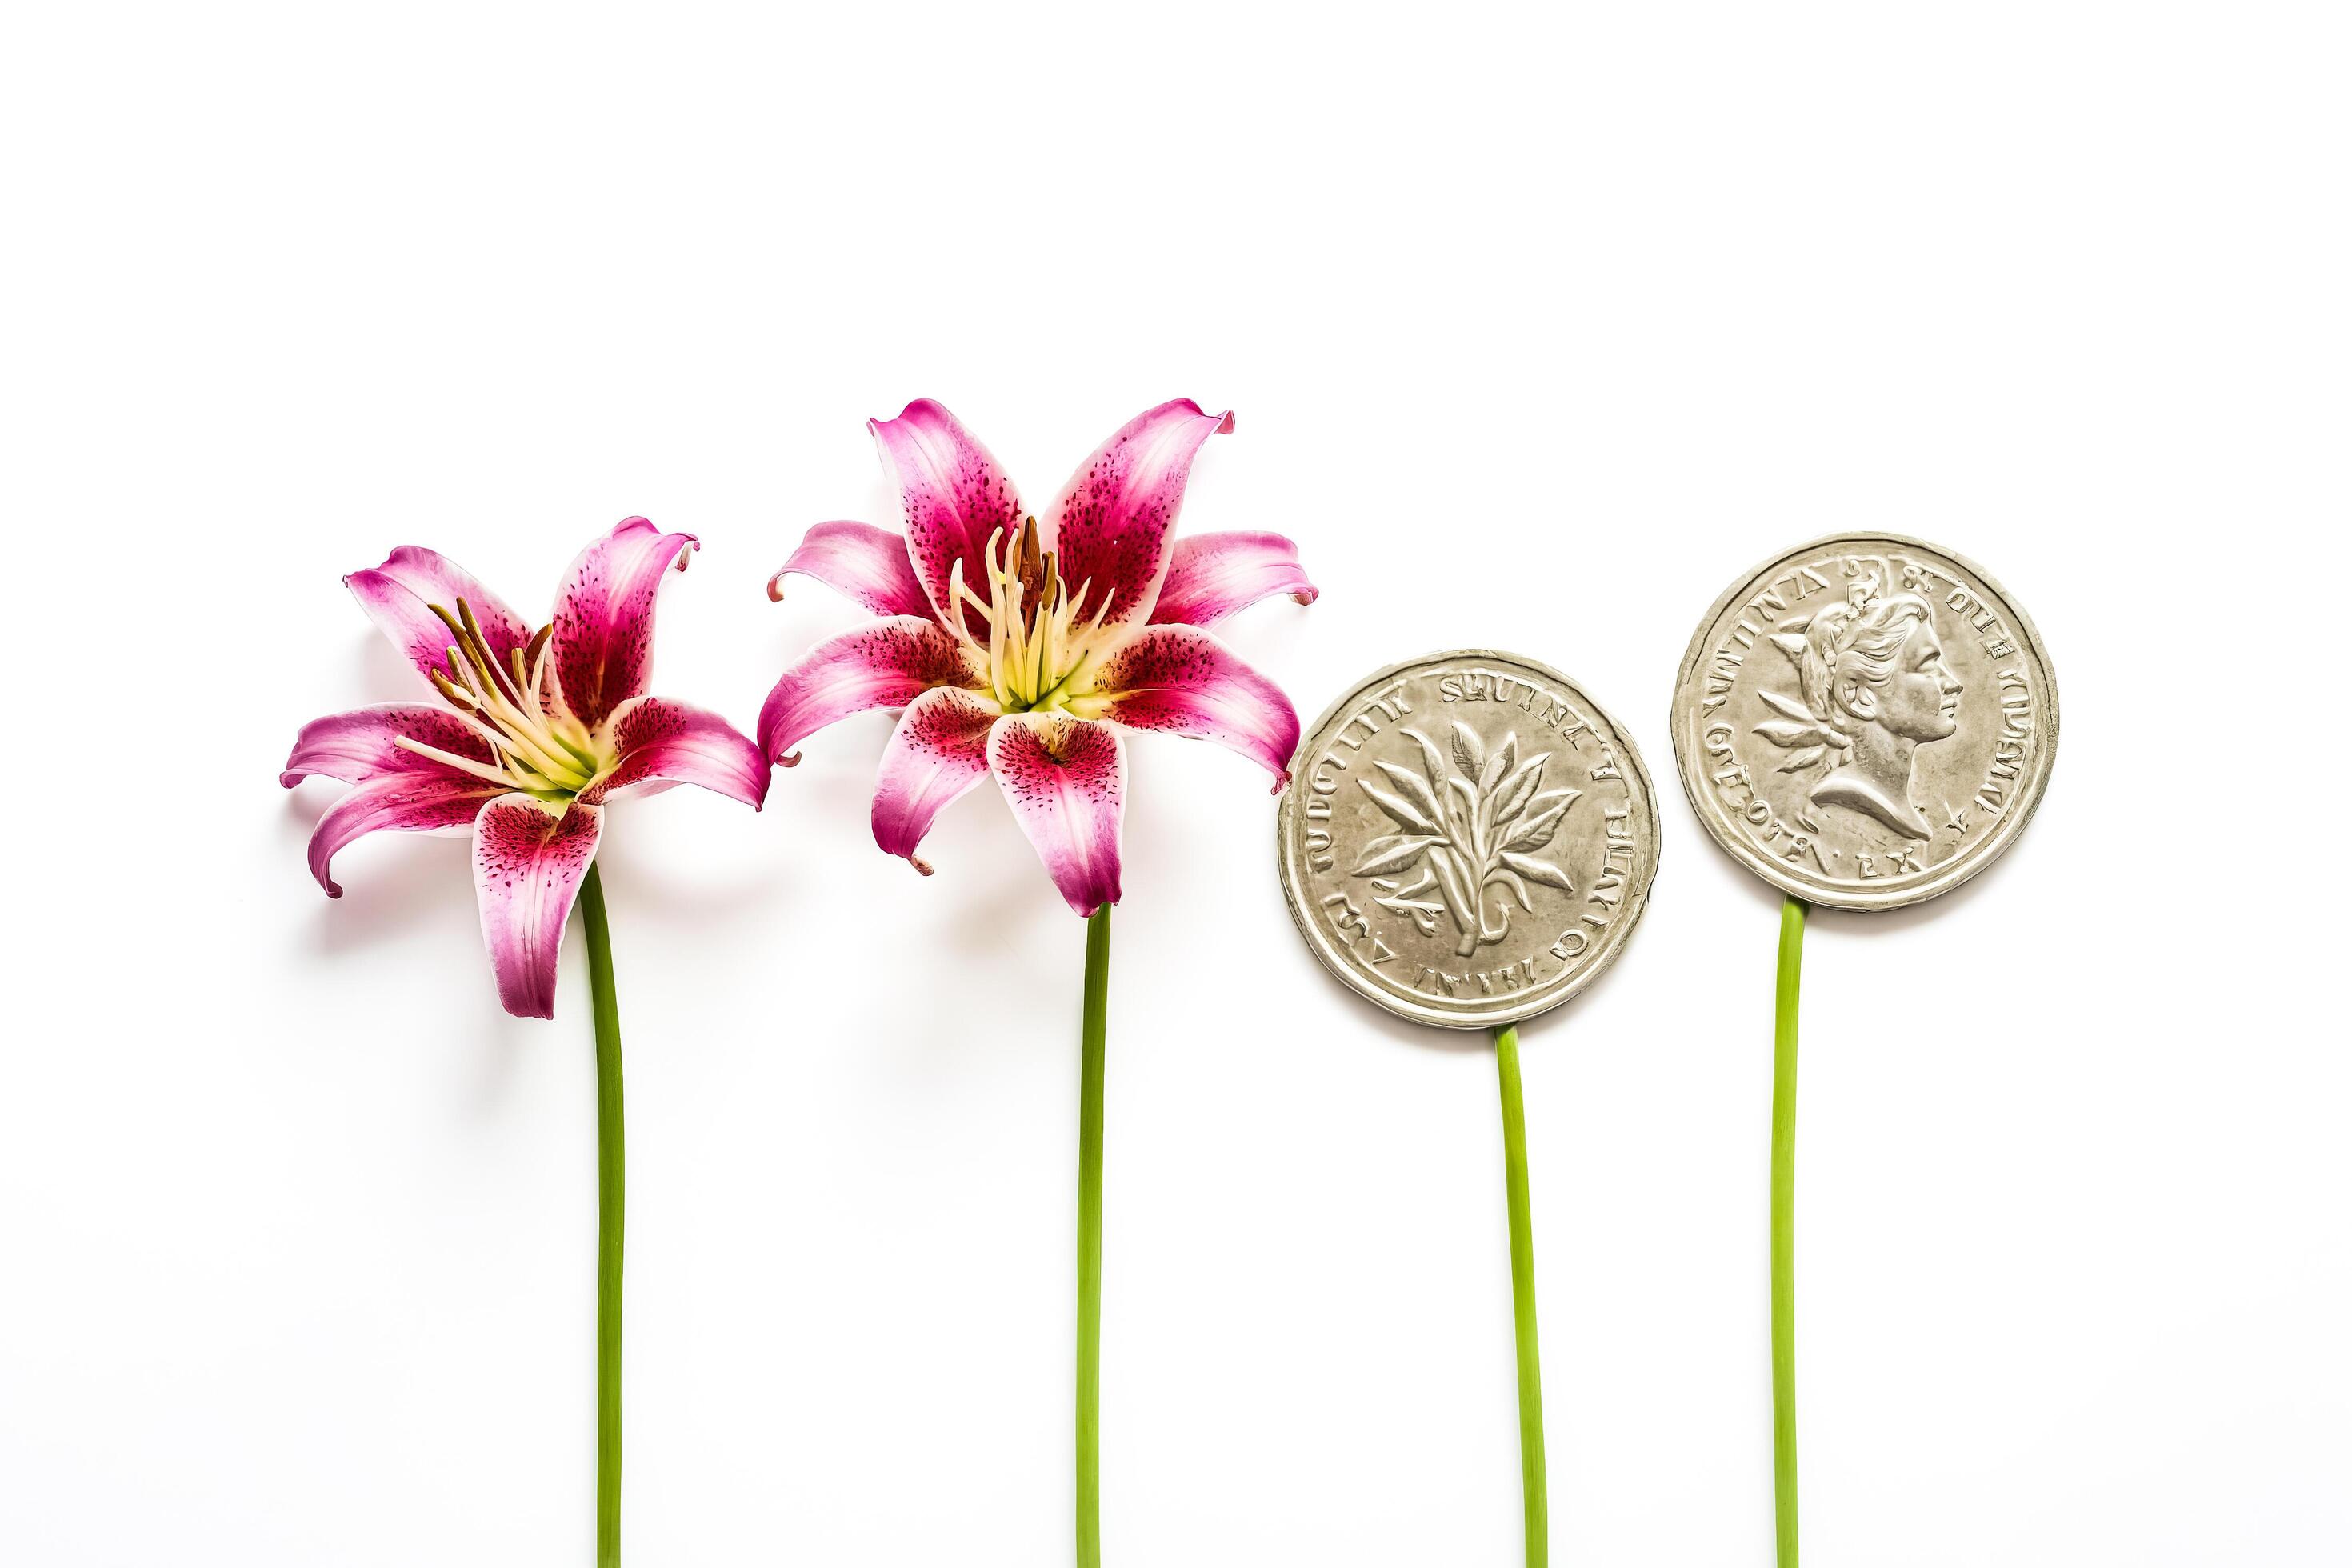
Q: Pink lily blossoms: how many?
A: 2